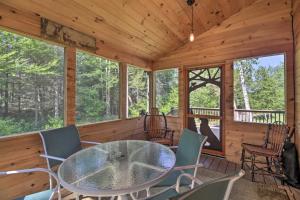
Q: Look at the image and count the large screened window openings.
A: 5